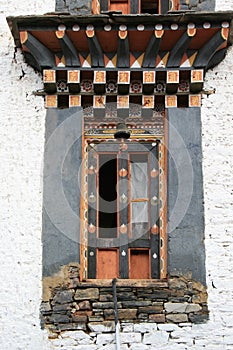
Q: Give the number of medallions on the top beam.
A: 11